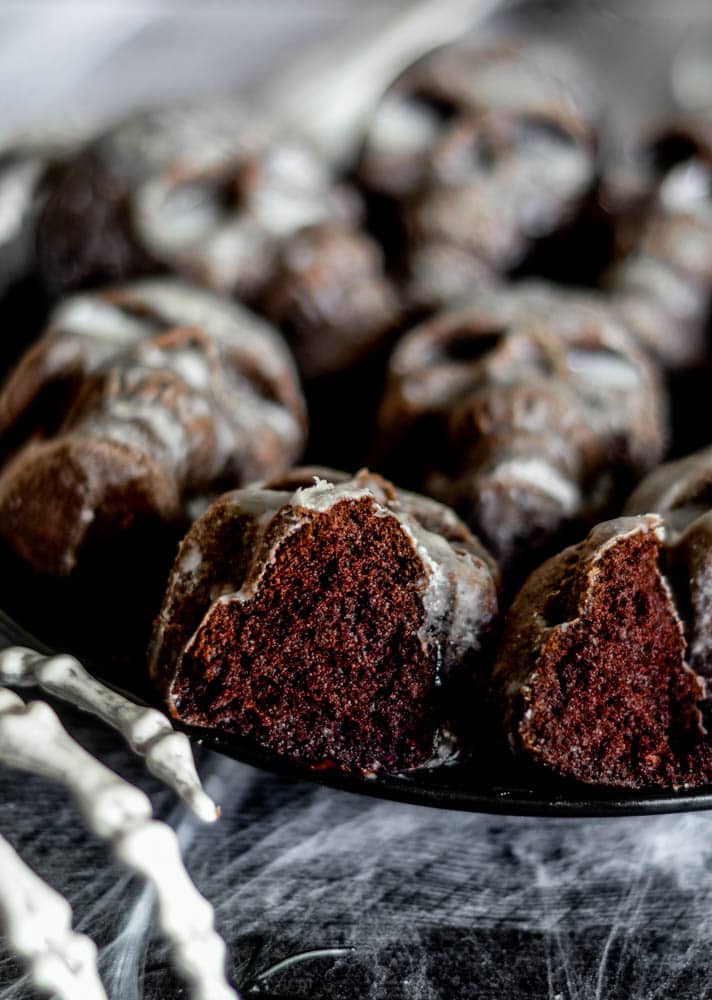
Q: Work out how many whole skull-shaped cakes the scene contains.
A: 5